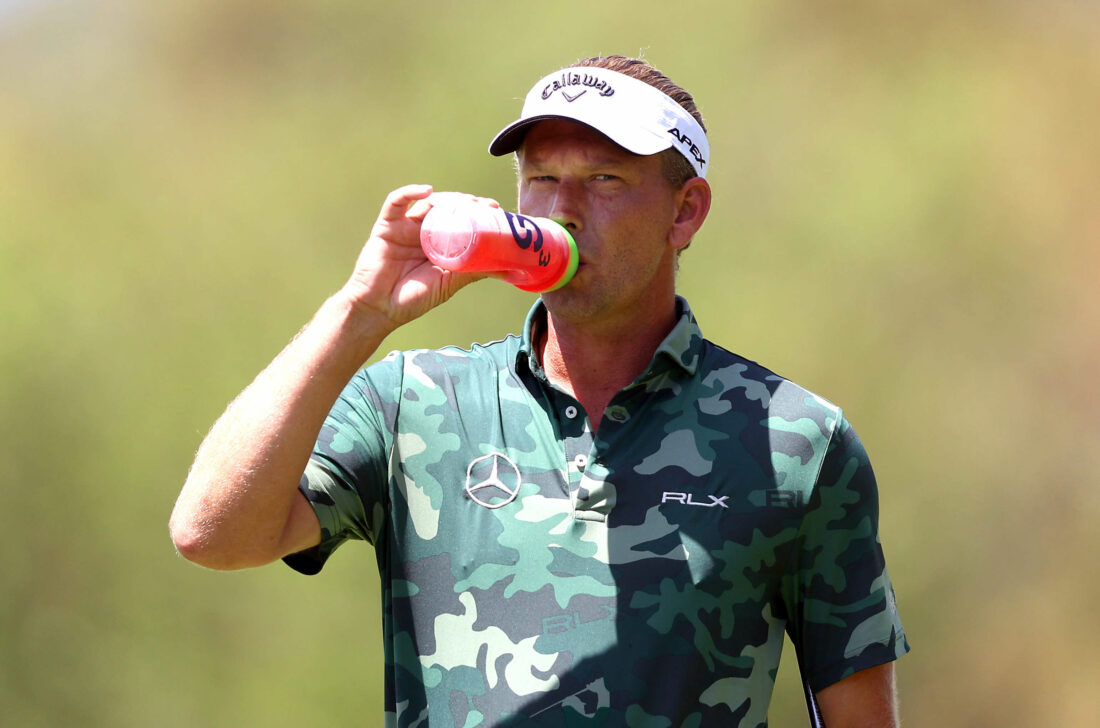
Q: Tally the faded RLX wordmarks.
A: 2